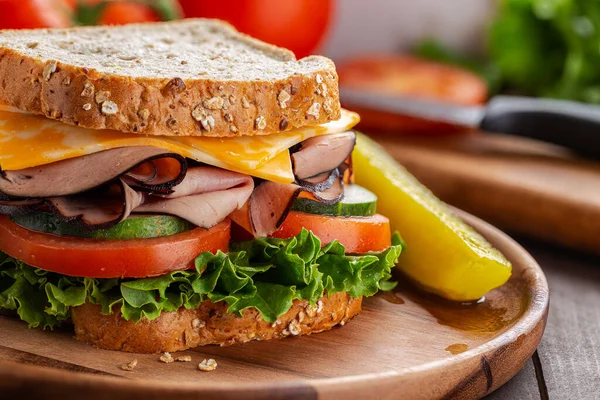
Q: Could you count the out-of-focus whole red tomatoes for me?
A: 3